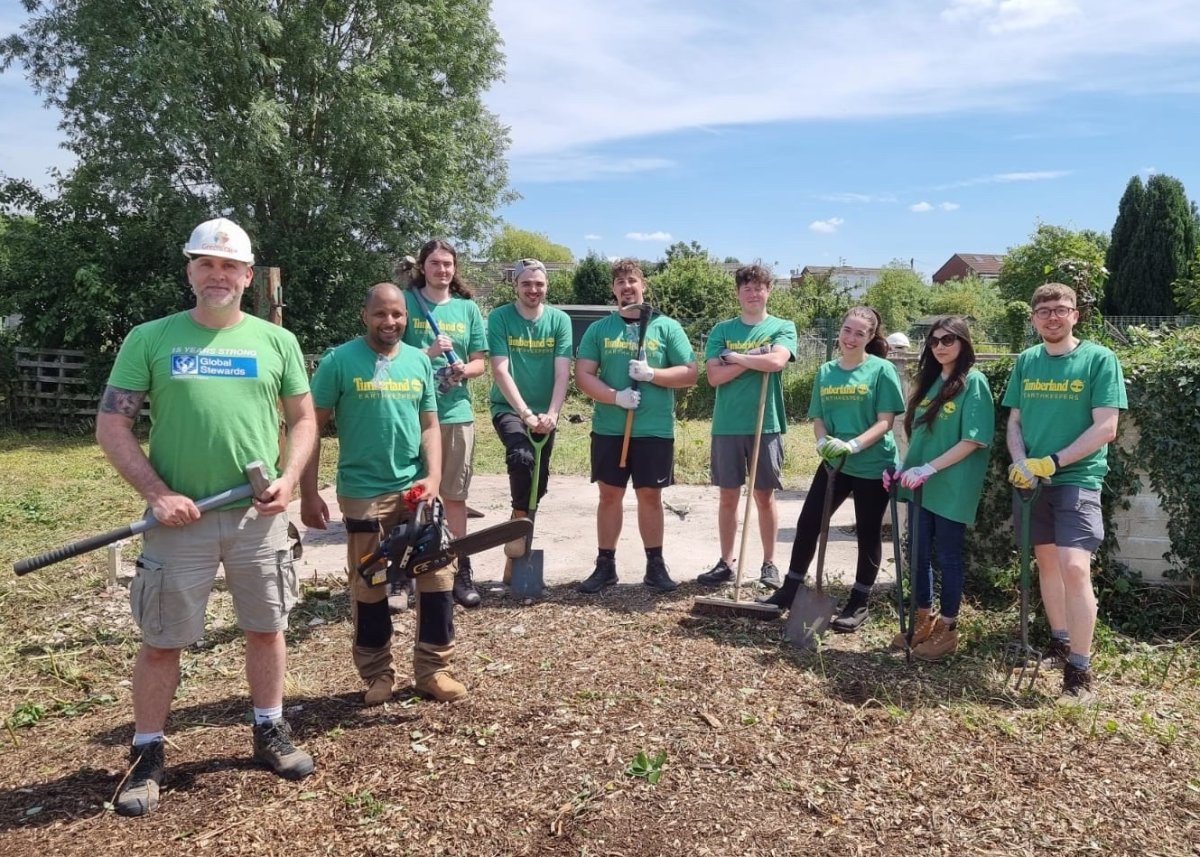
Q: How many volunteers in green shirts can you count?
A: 9